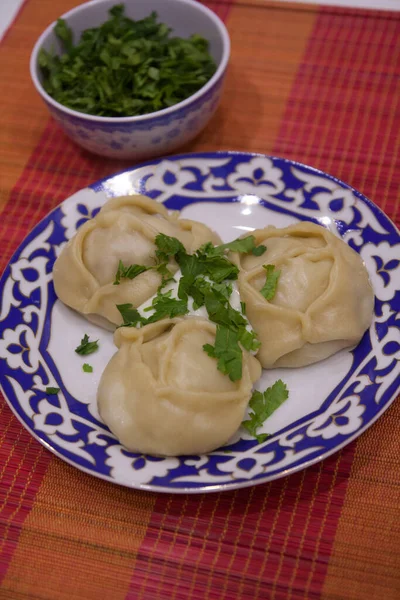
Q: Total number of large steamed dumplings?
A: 3